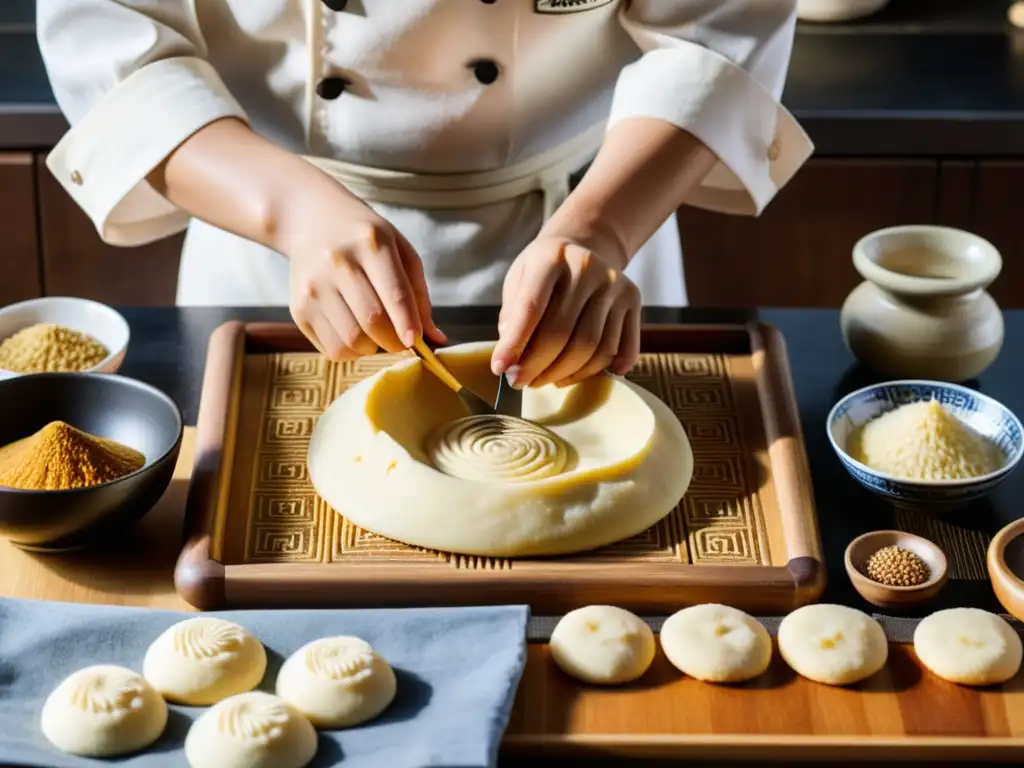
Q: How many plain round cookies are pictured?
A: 4